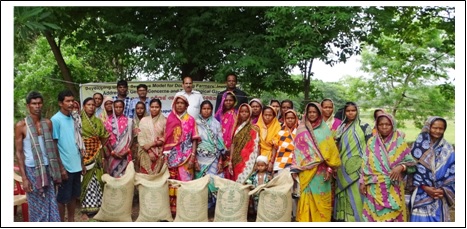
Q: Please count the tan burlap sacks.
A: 5